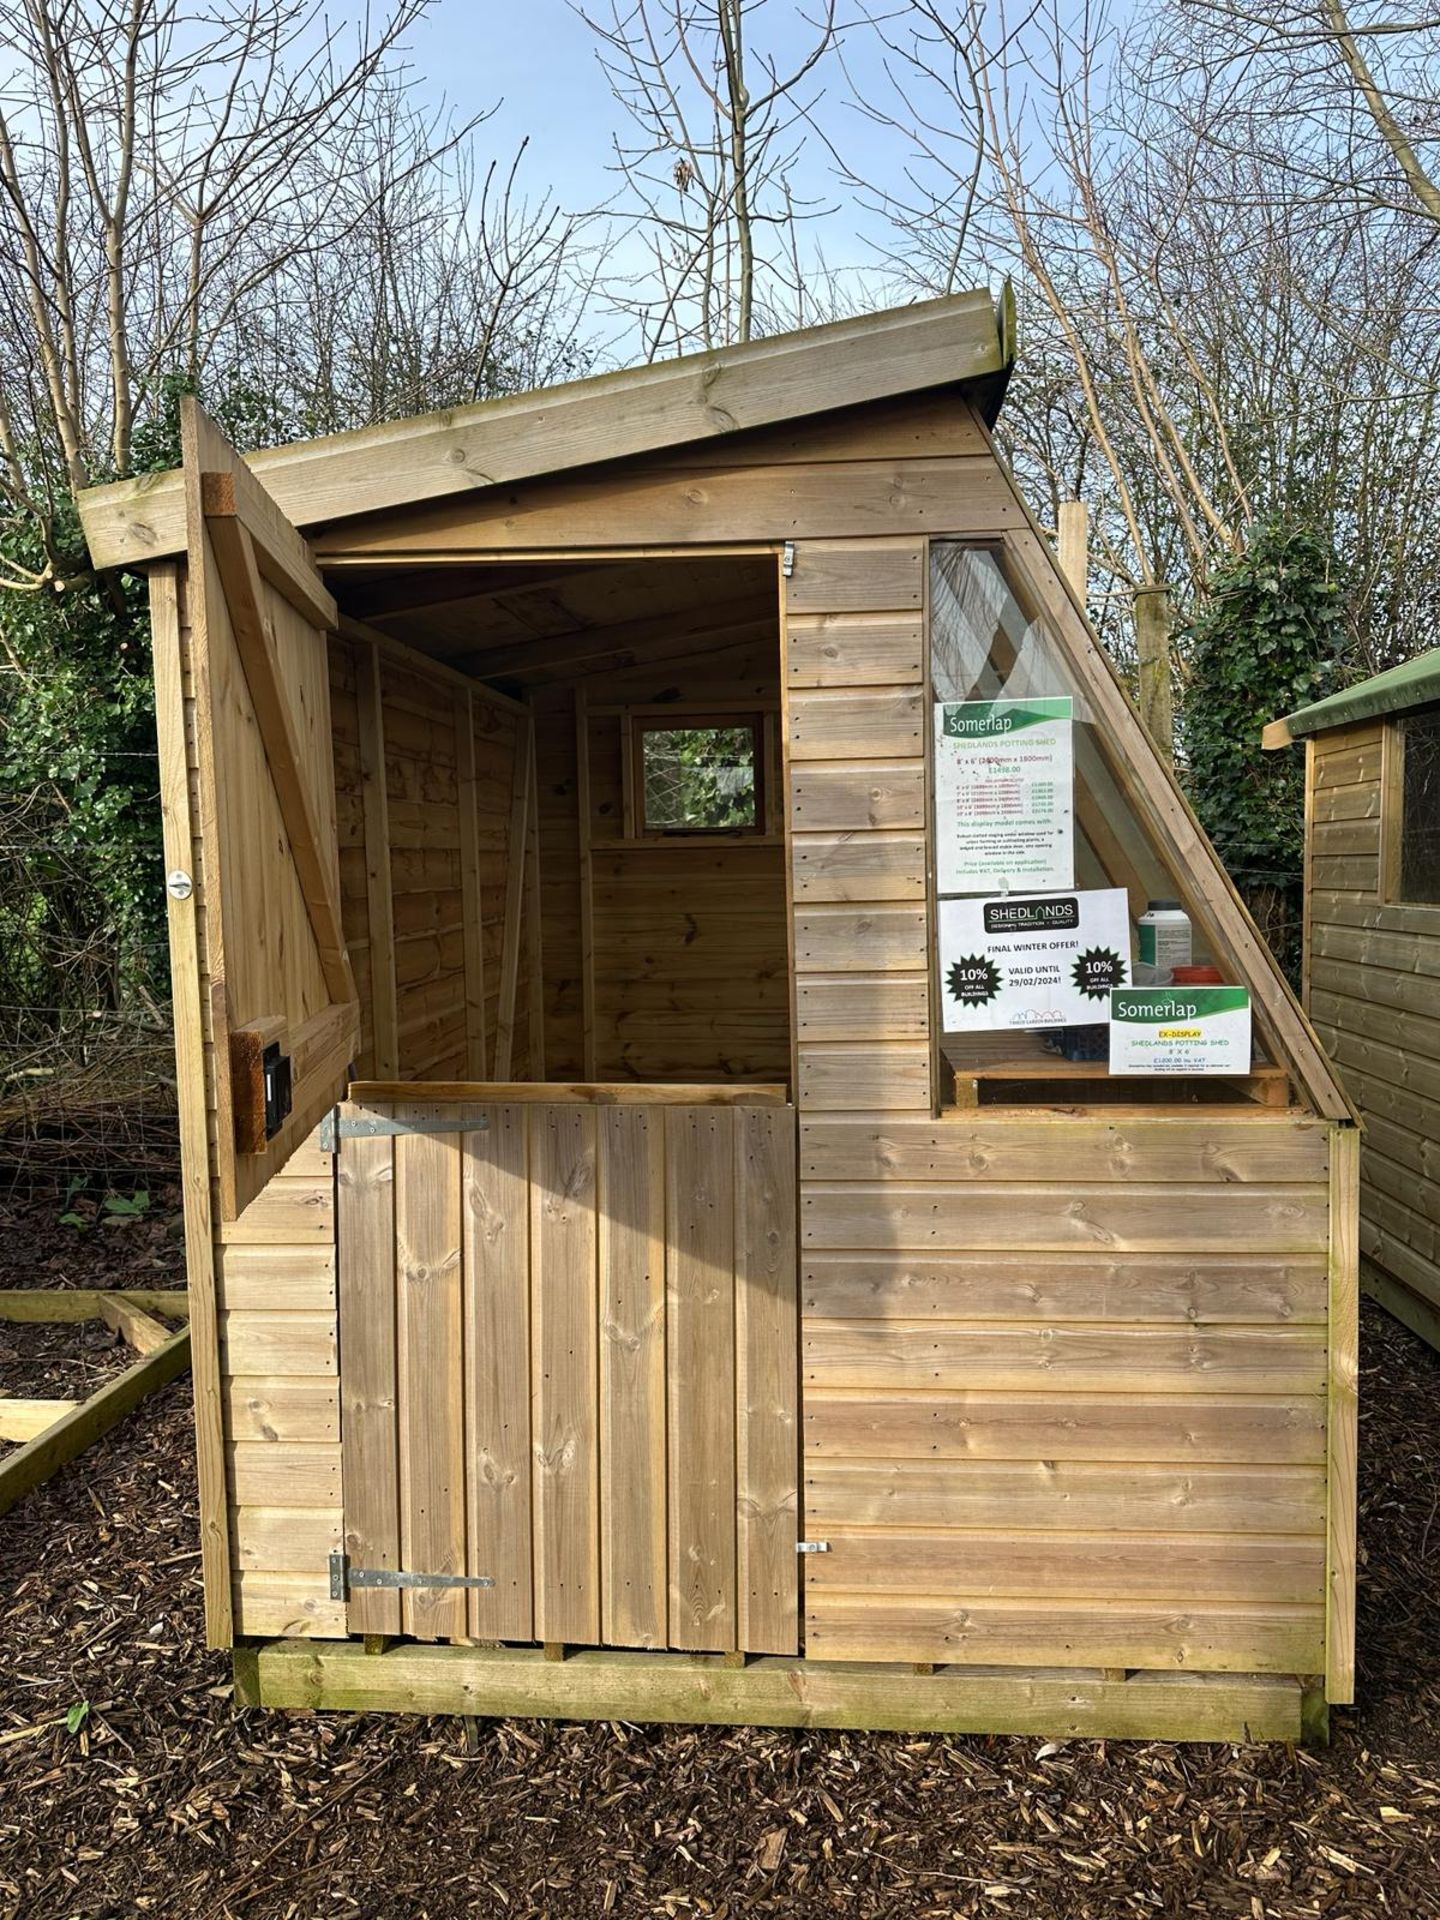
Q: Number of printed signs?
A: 3